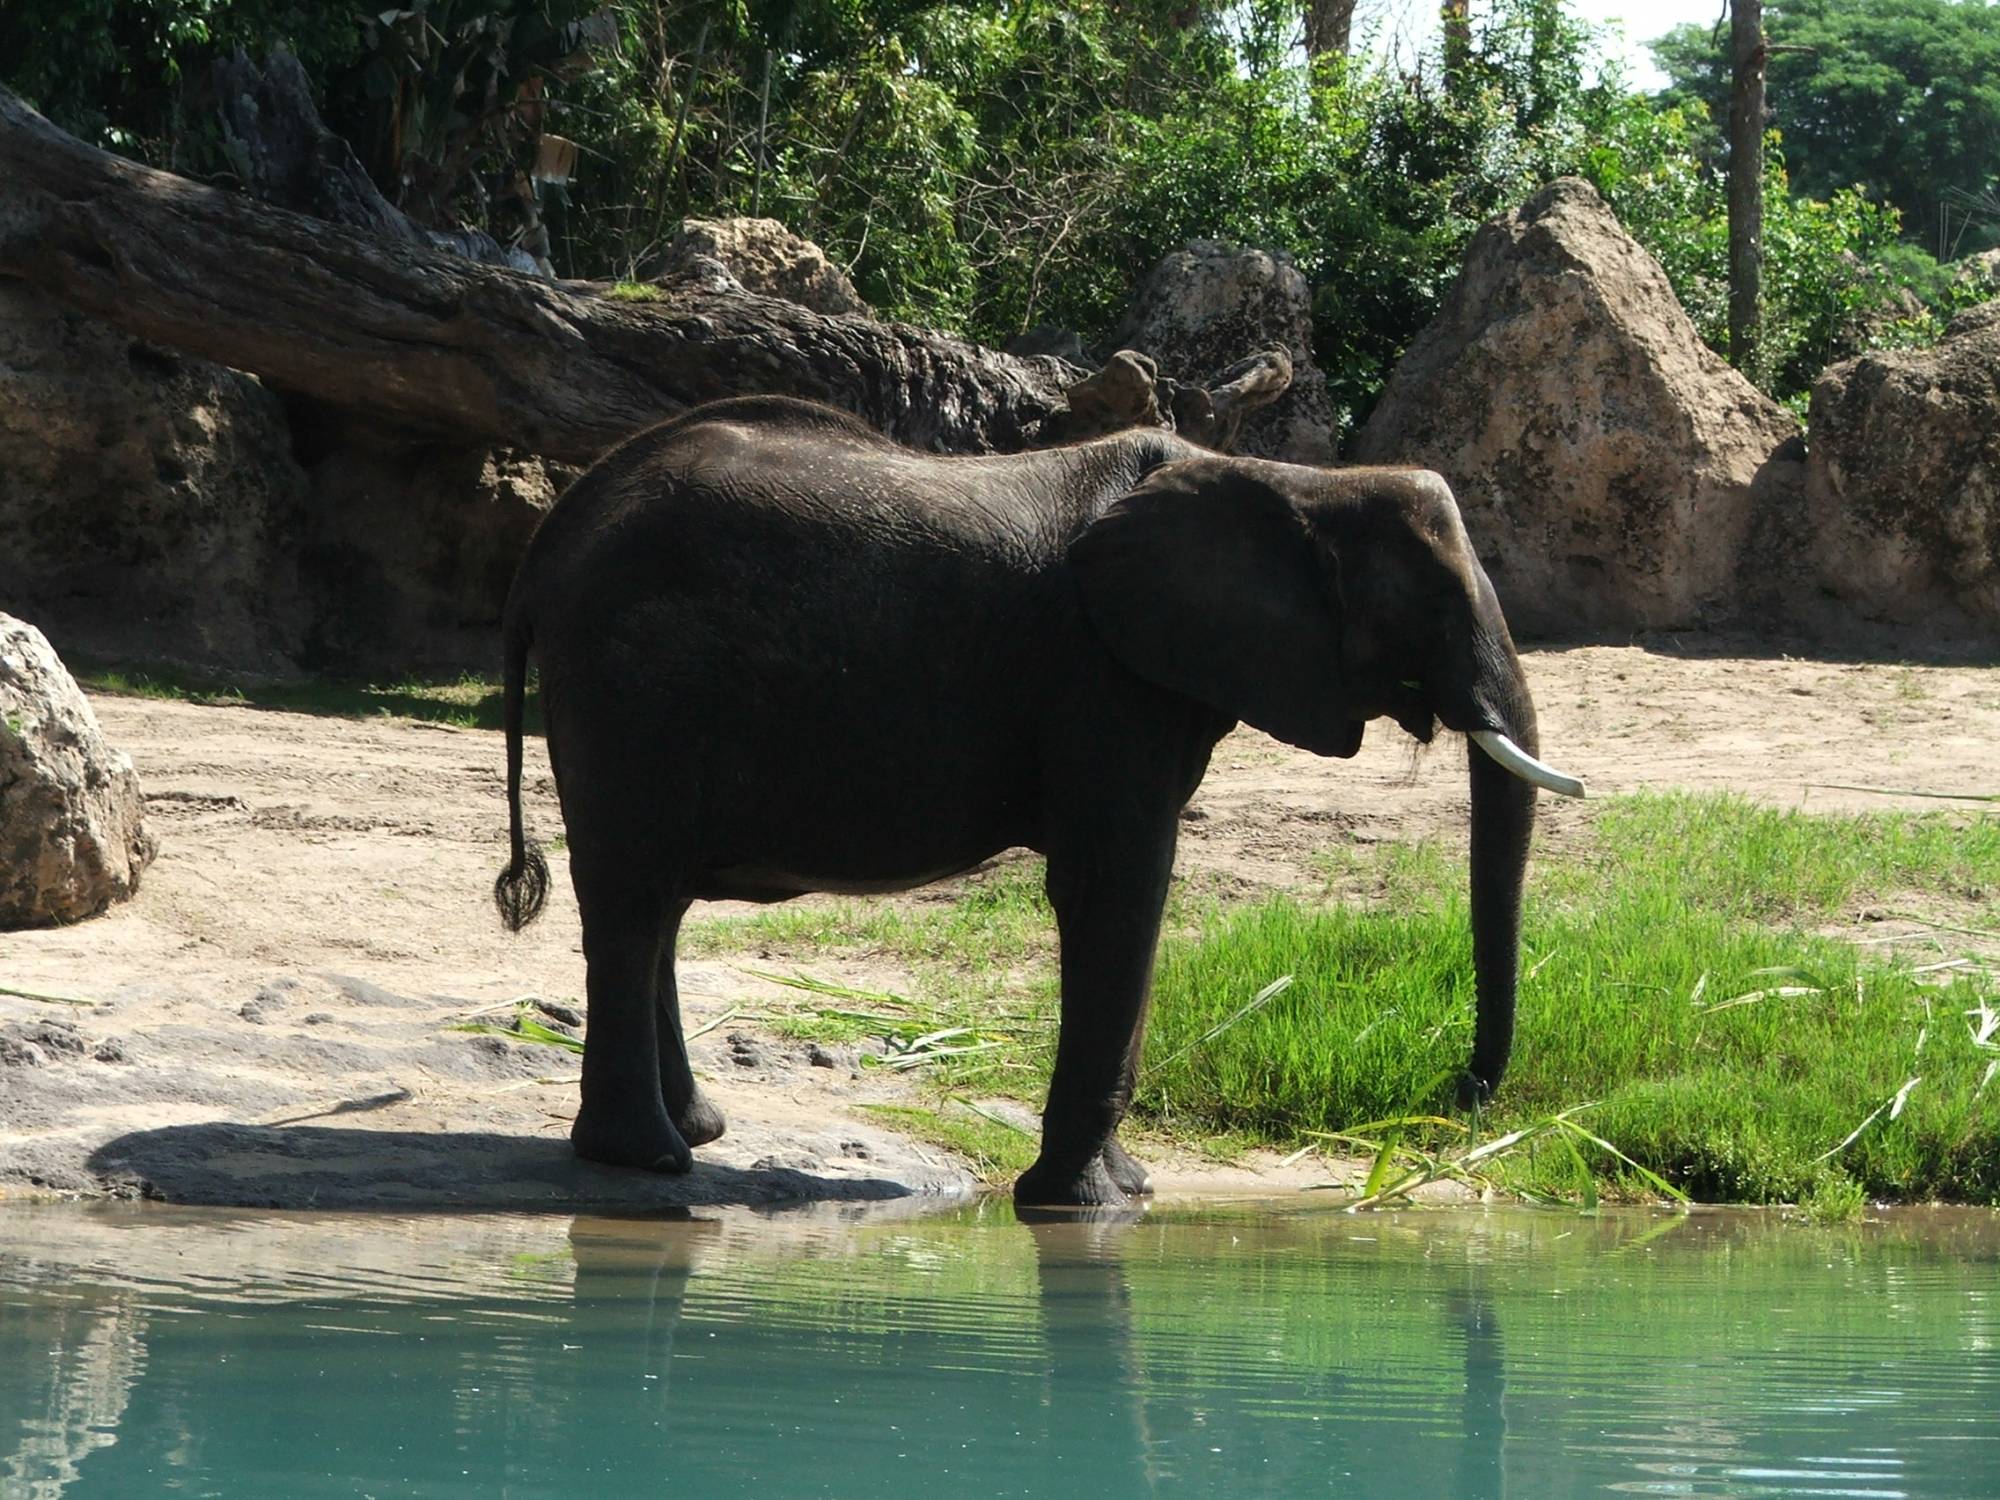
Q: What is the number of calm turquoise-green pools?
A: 1